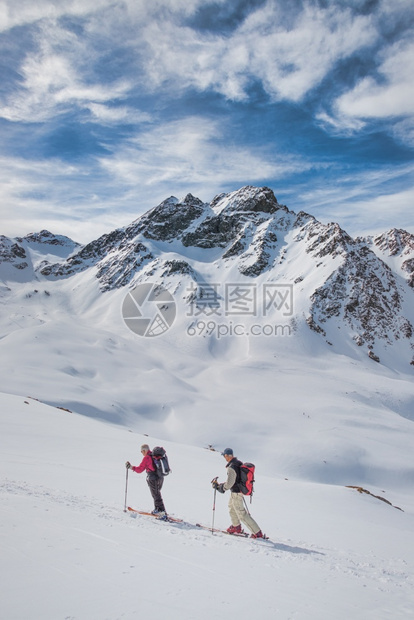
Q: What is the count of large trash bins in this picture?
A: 0